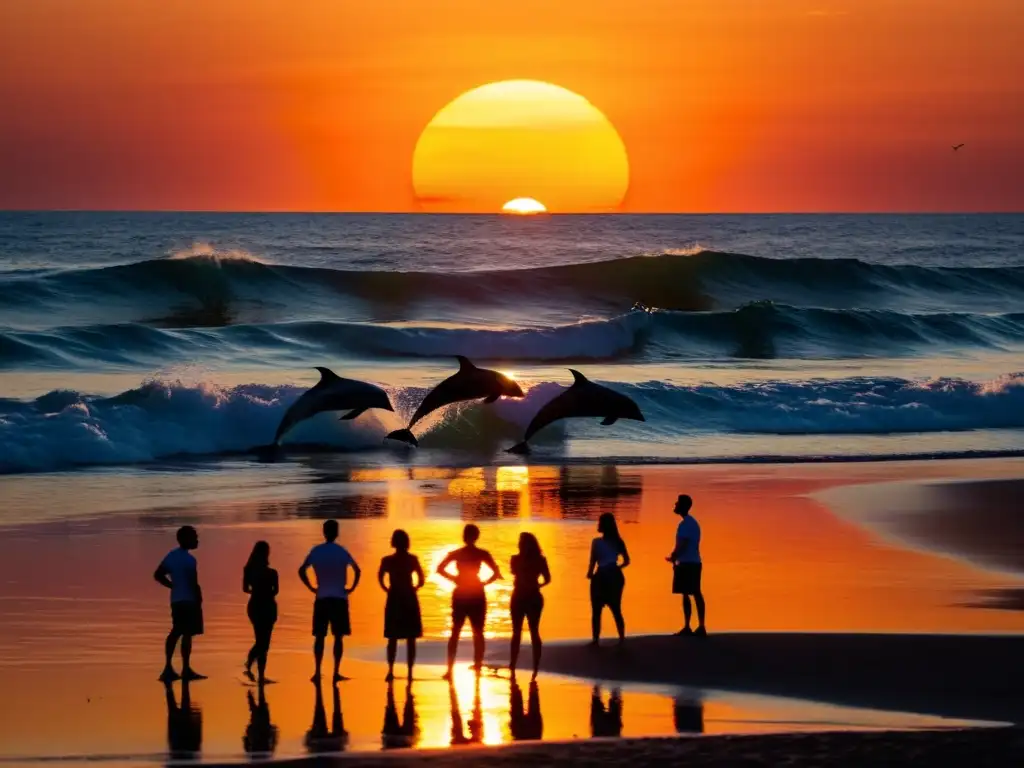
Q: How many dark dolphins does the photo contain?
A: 3